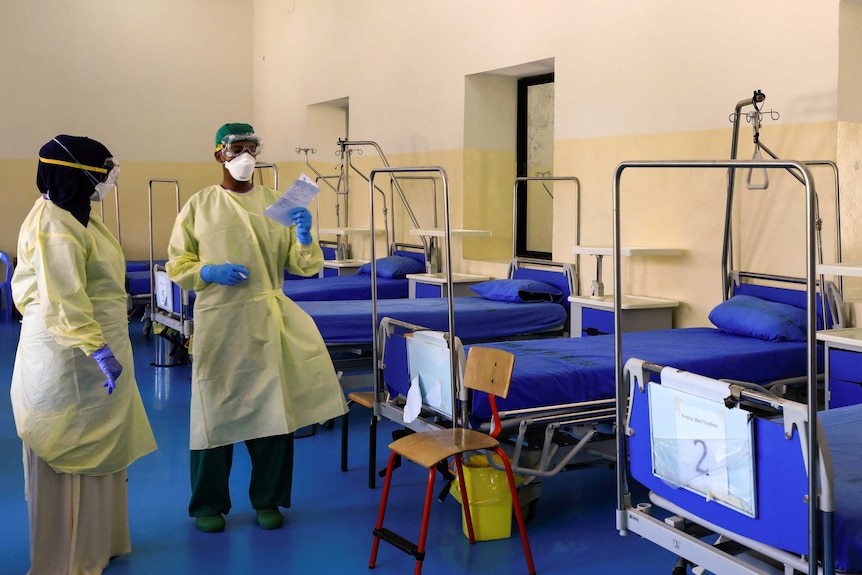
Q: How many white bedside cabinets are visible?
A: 4